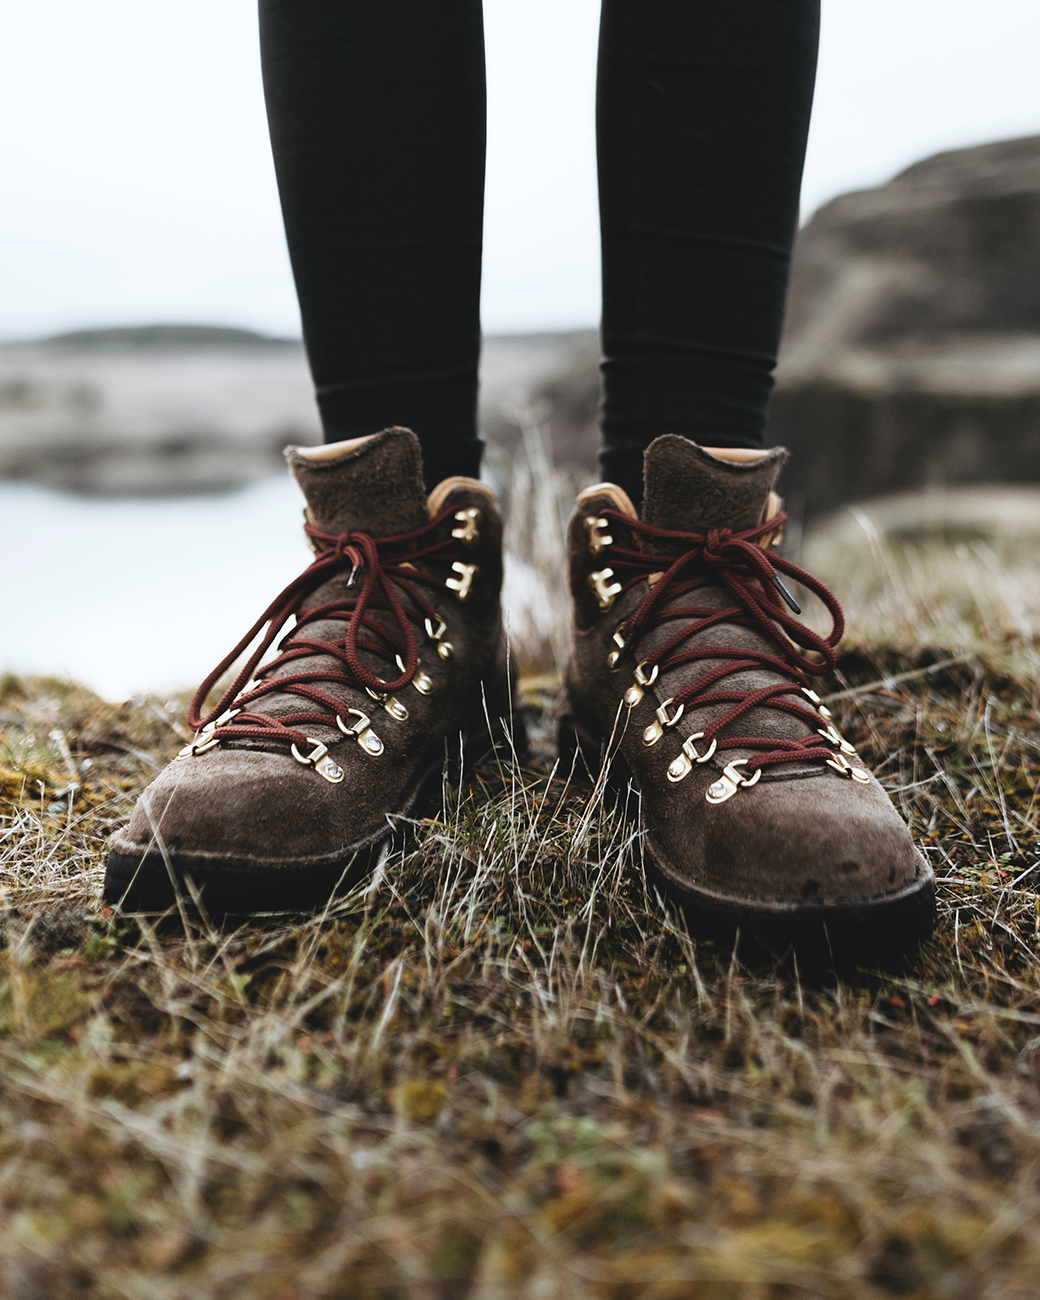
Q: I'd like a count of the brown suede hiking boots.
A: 2